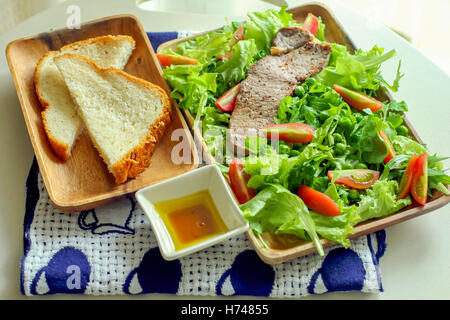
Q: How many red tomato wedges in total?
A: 12